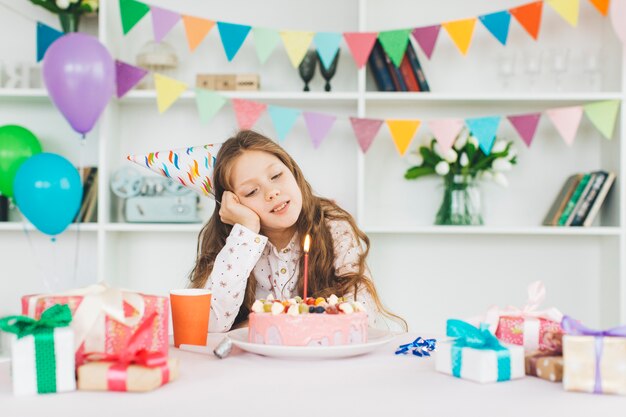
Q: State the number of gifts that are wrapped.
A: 7